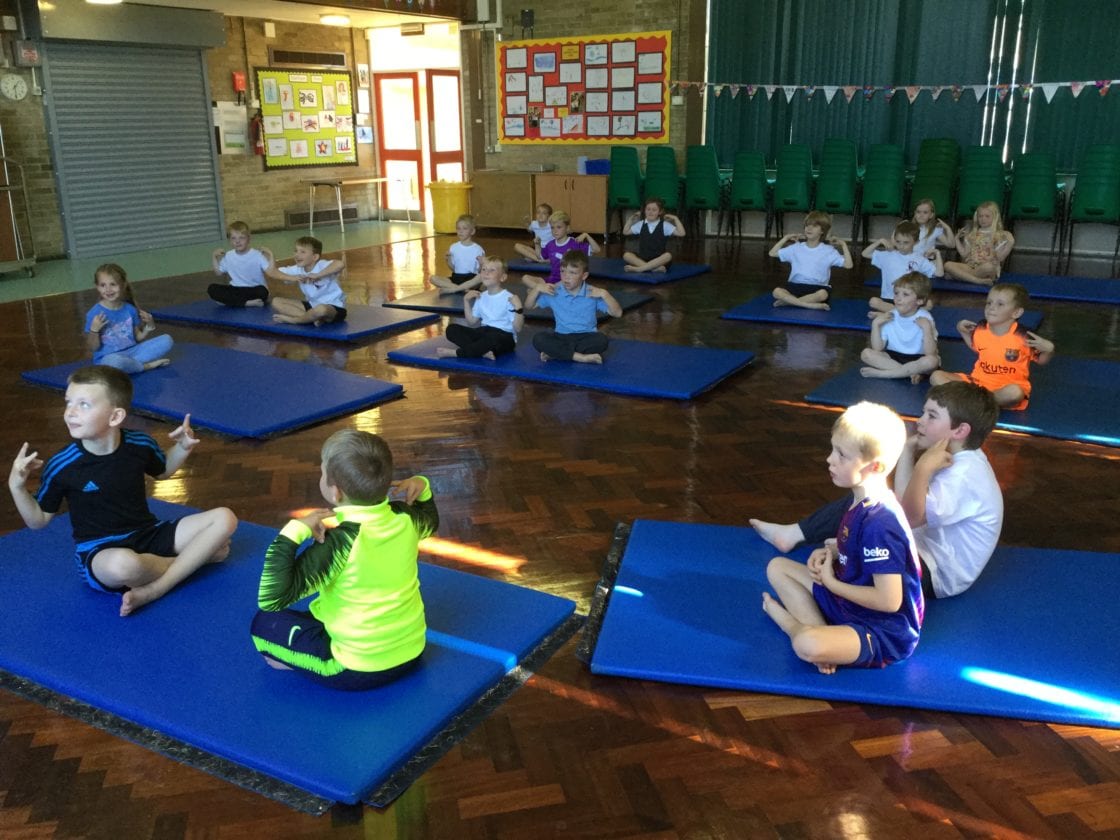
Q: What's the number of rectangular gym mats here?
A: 10